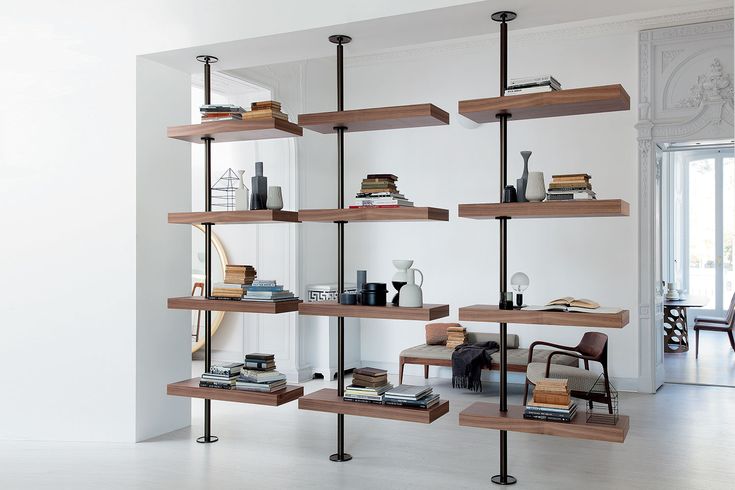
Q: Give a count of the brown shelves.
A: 12